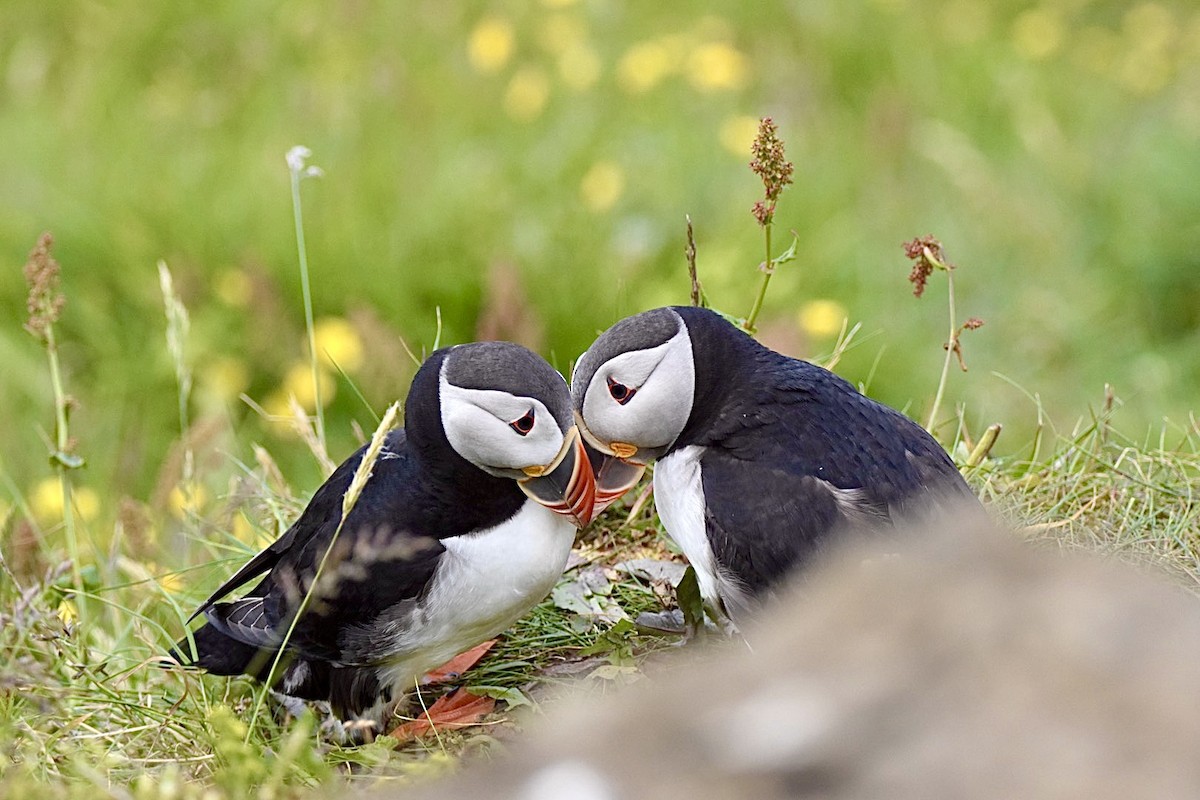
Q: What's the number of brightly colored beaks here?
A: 2